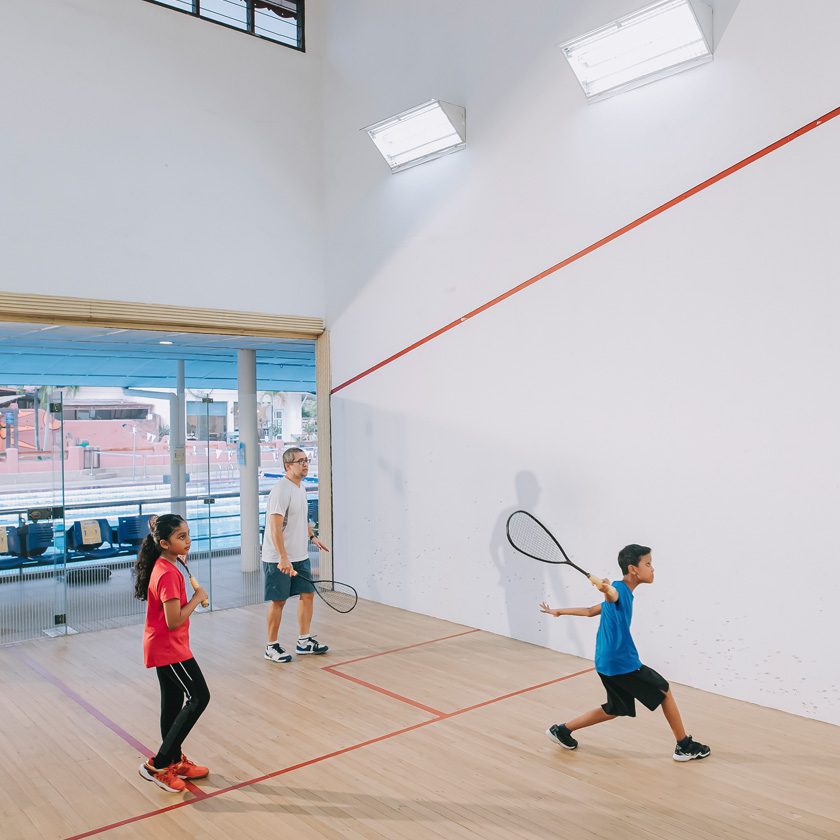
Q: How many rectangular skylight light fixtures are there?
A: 2